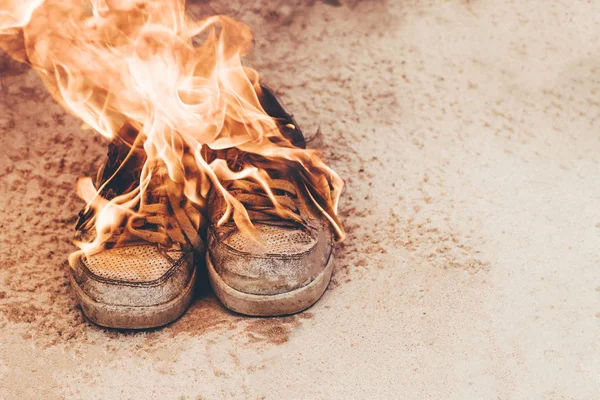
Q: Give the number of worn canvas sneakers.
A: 2